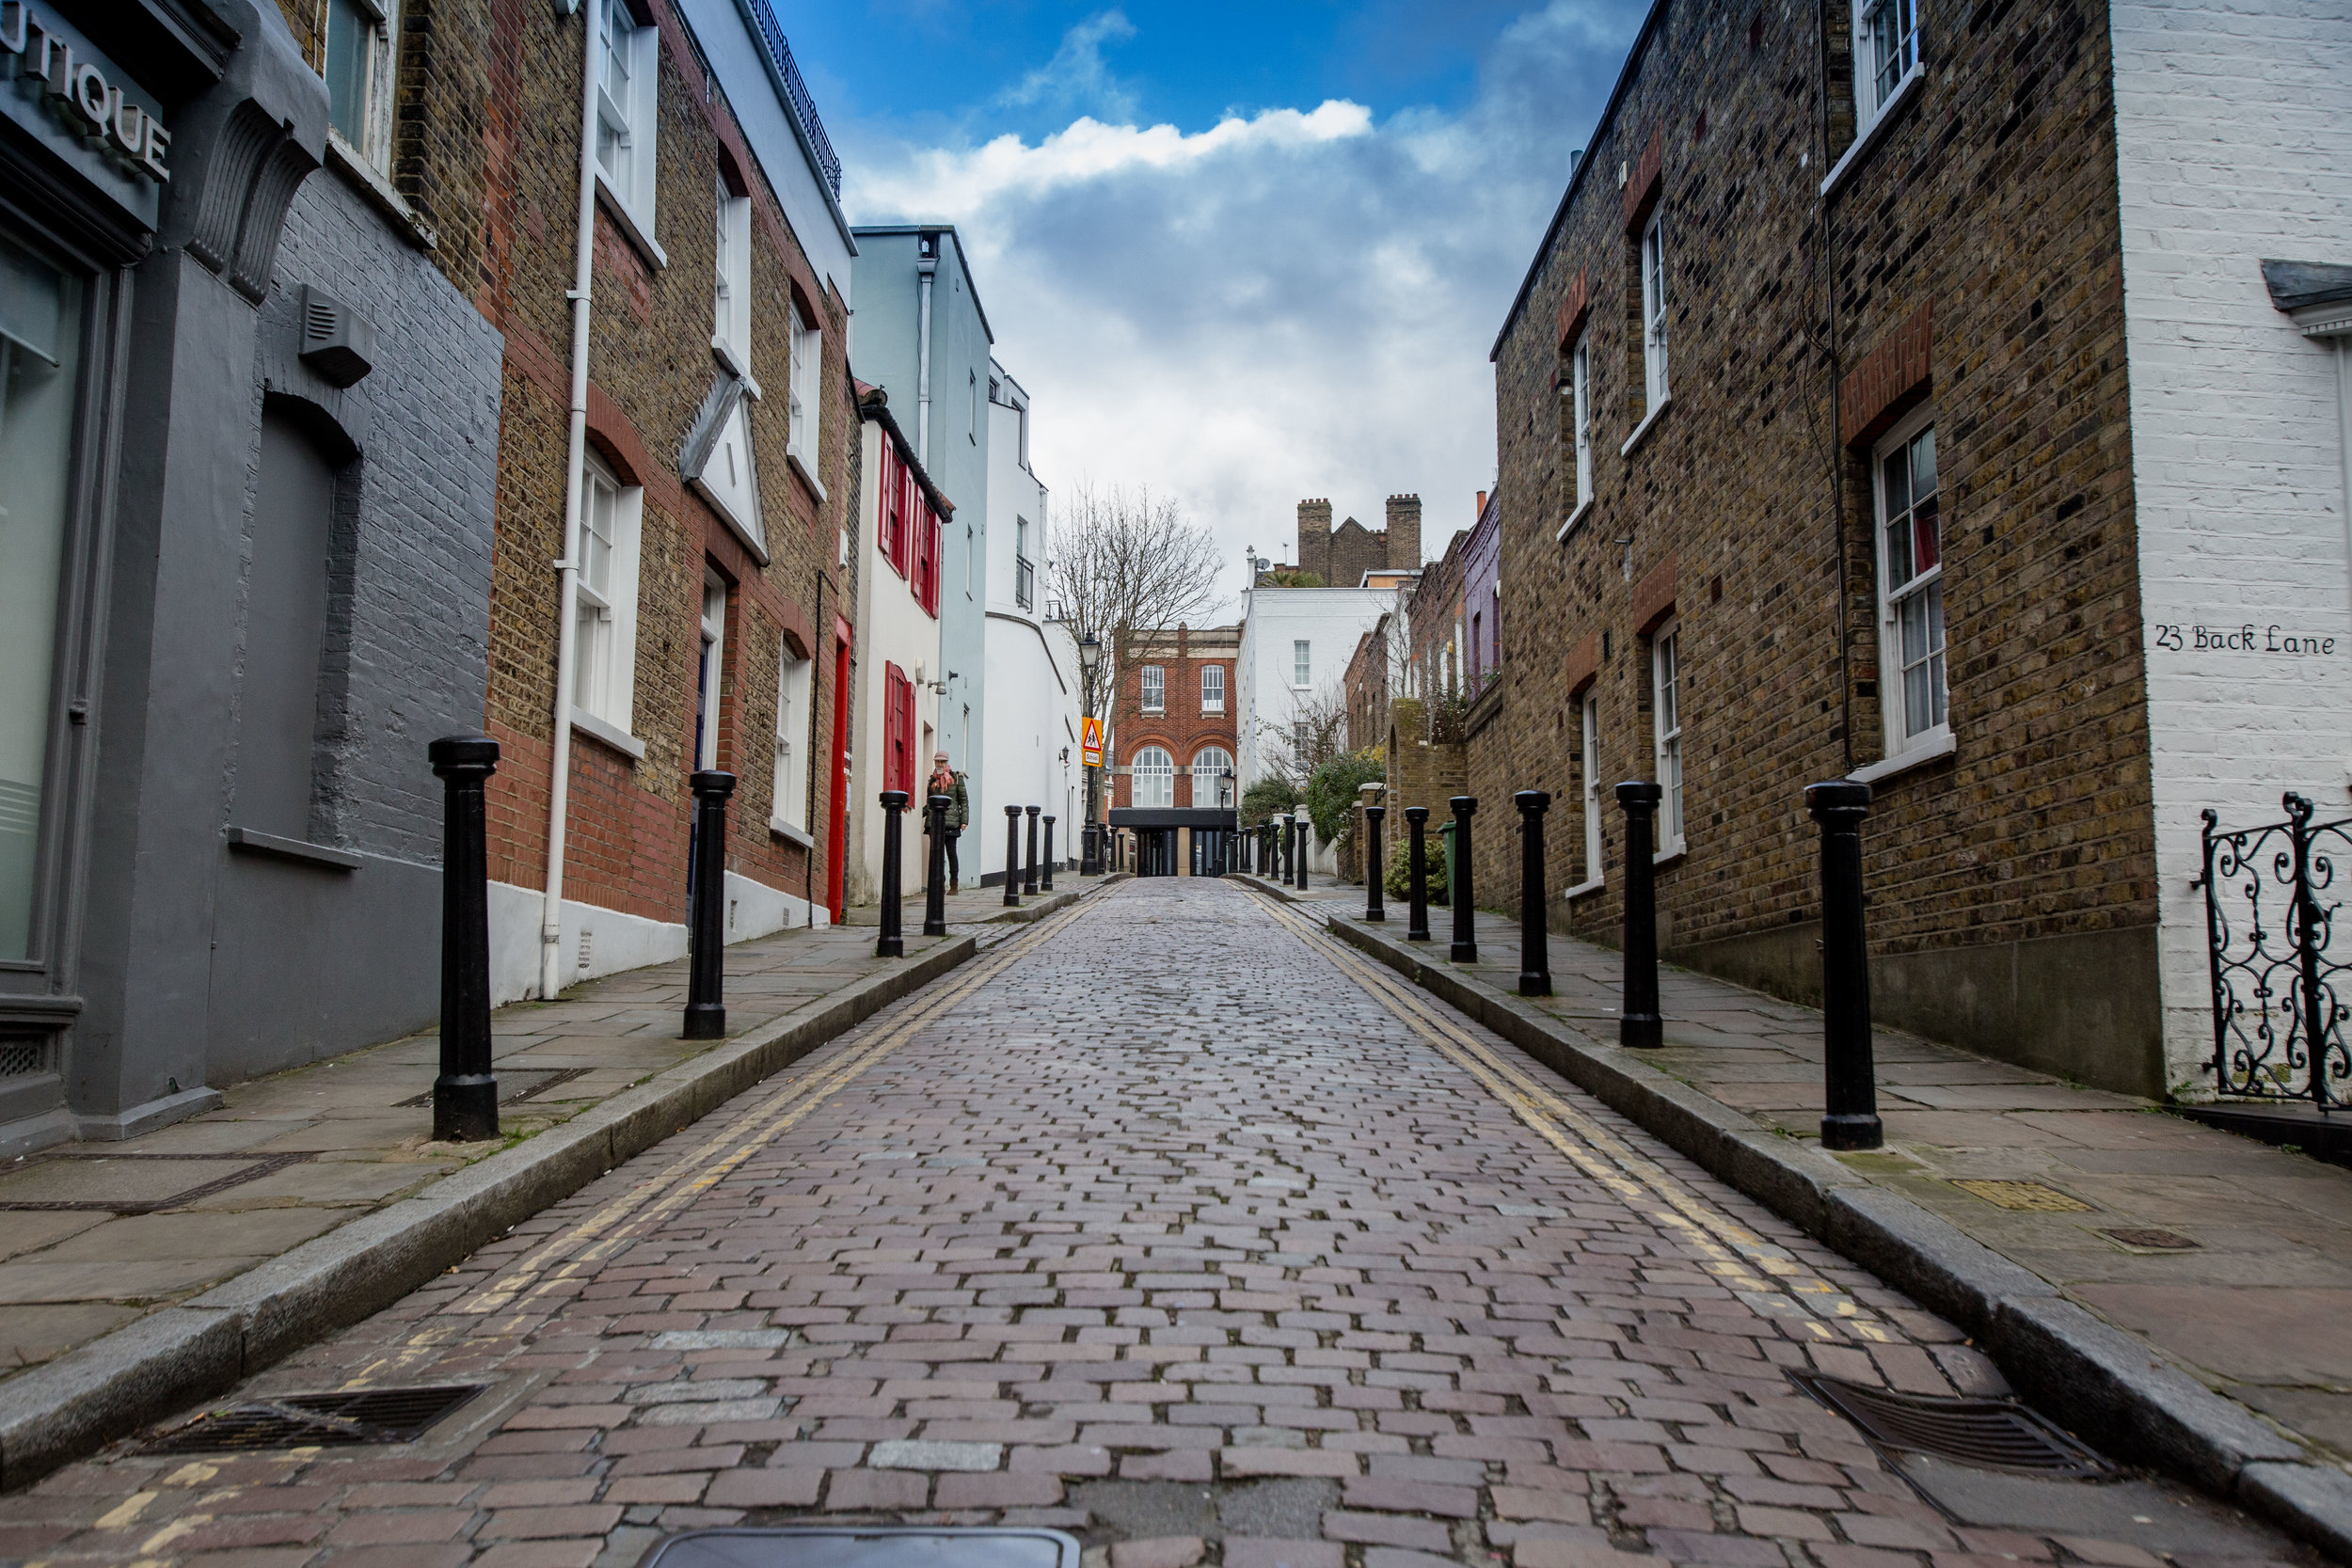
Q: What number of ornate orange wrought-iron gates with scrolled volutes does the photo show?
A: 0